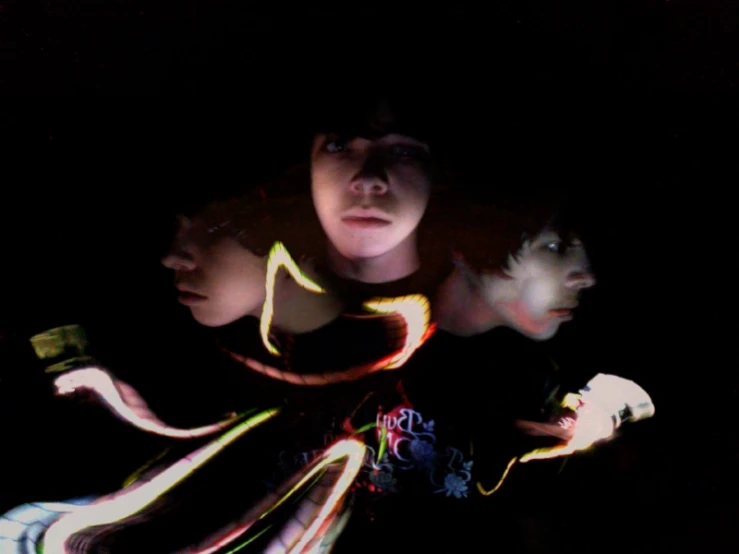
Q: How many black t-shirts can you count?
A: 1